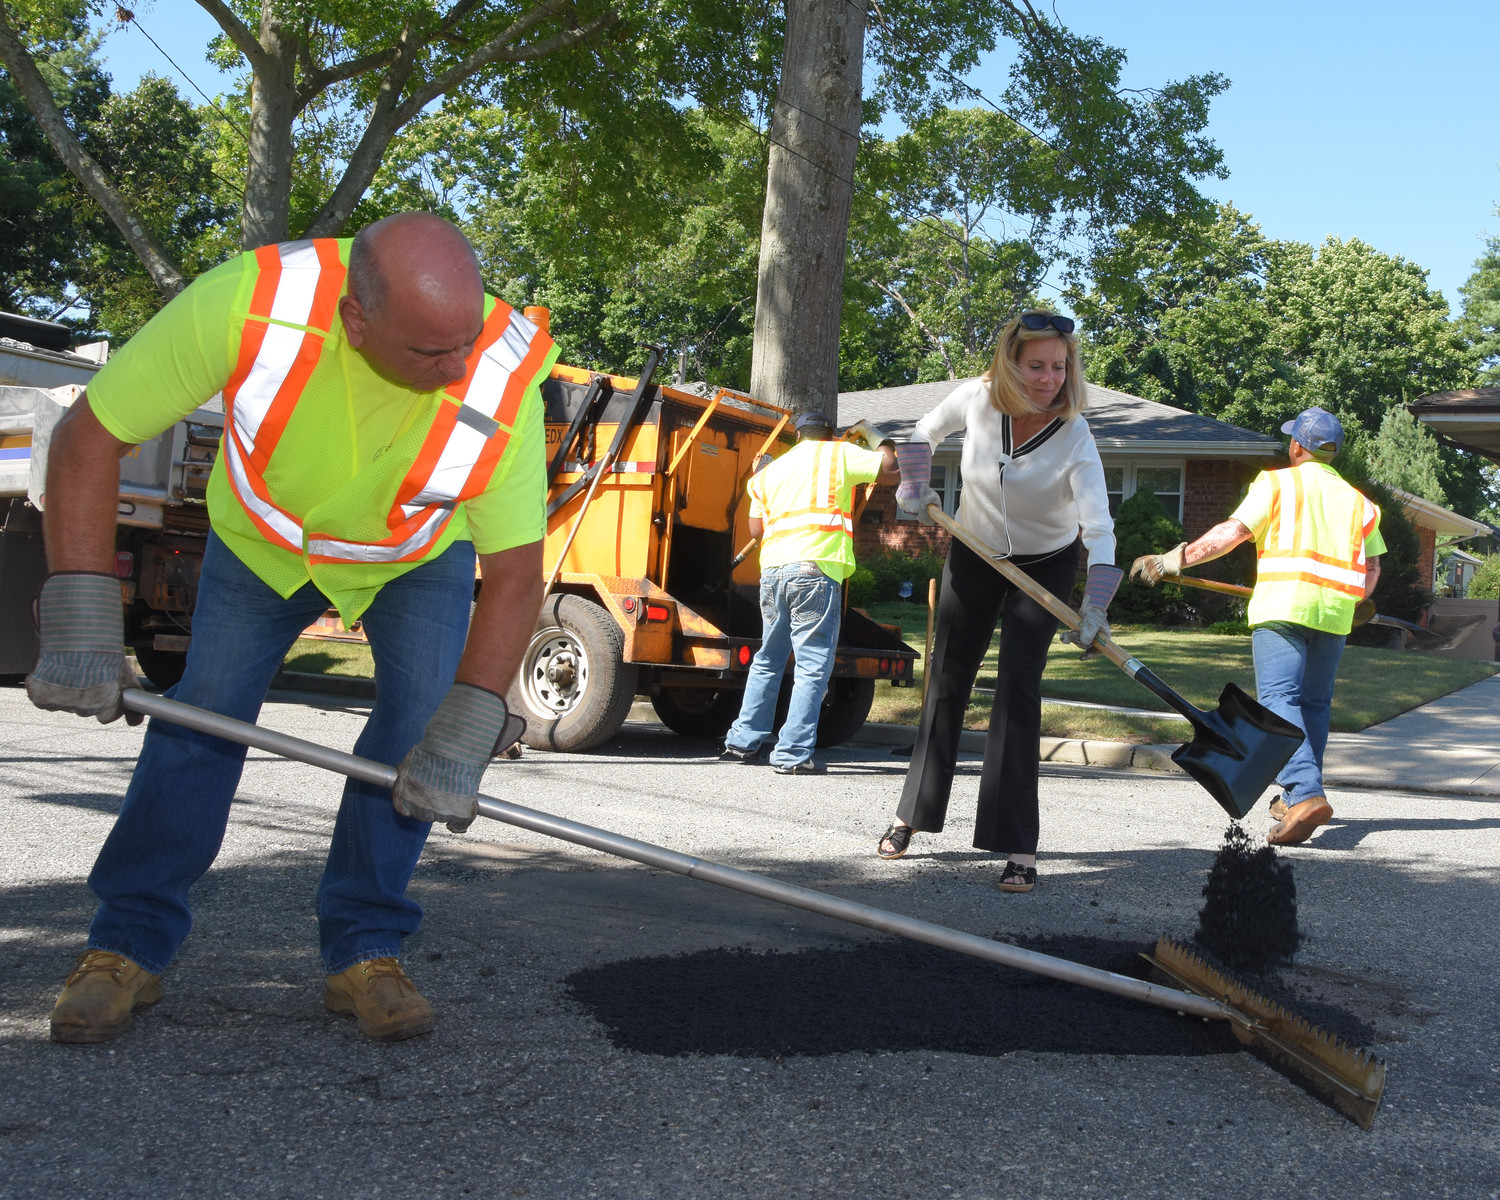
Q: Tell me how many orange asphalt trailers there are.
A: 1